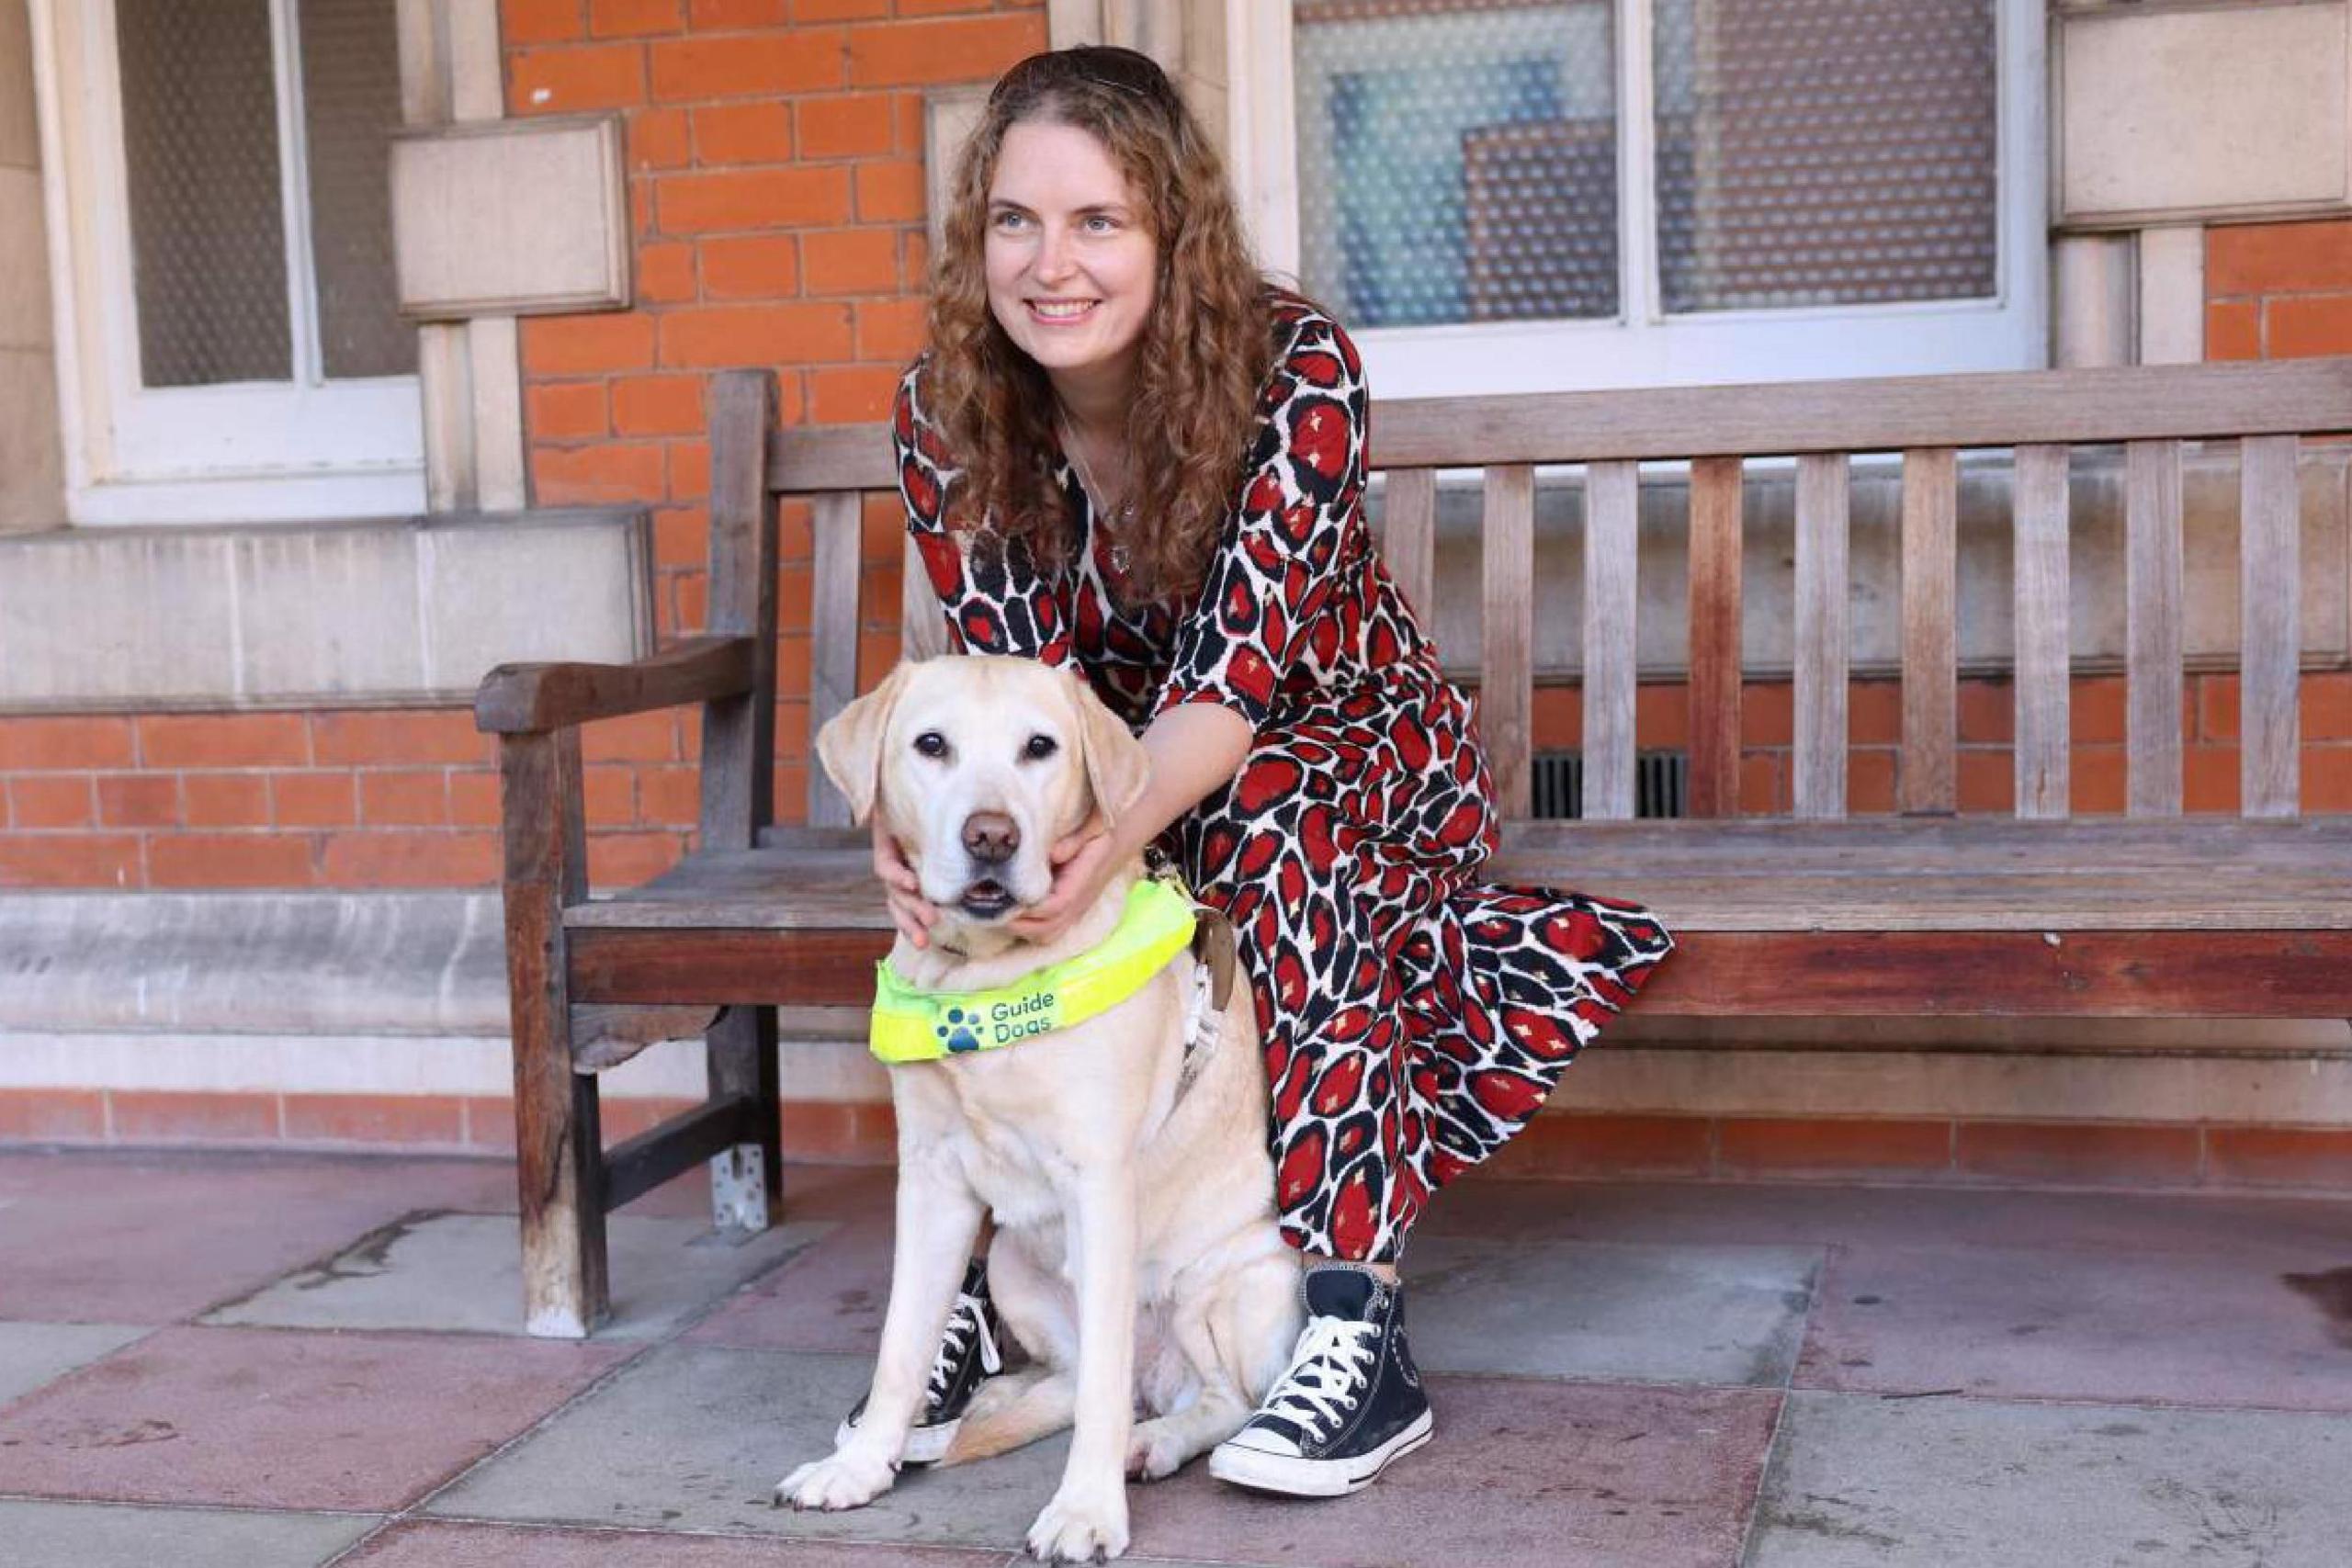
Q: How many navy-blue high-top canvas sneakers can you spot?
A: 2